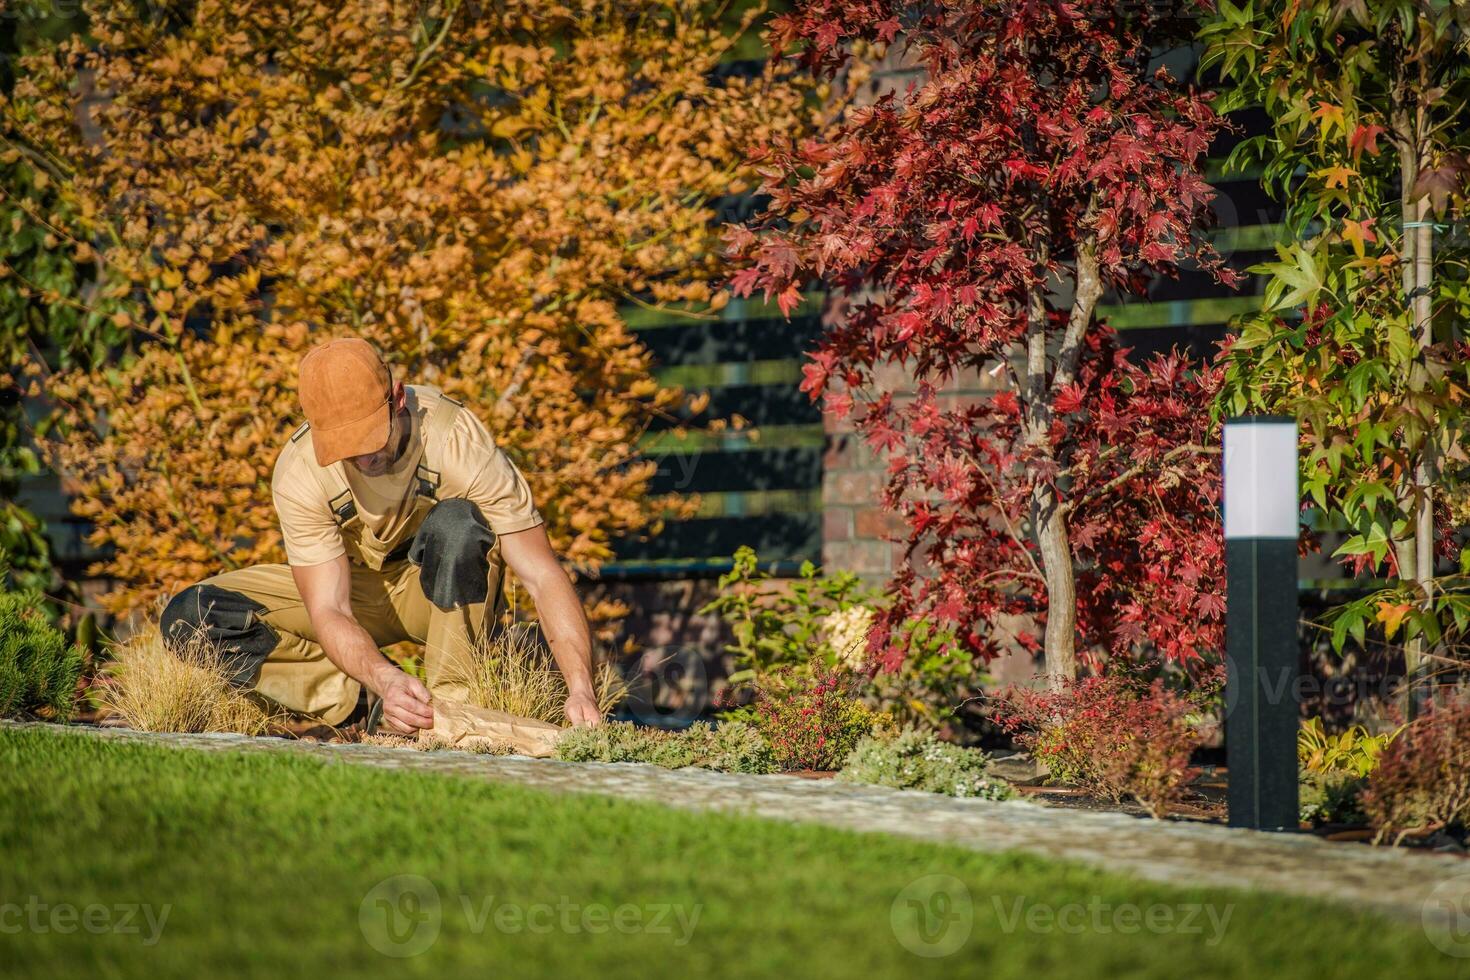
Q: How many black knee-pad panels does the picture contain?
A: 2